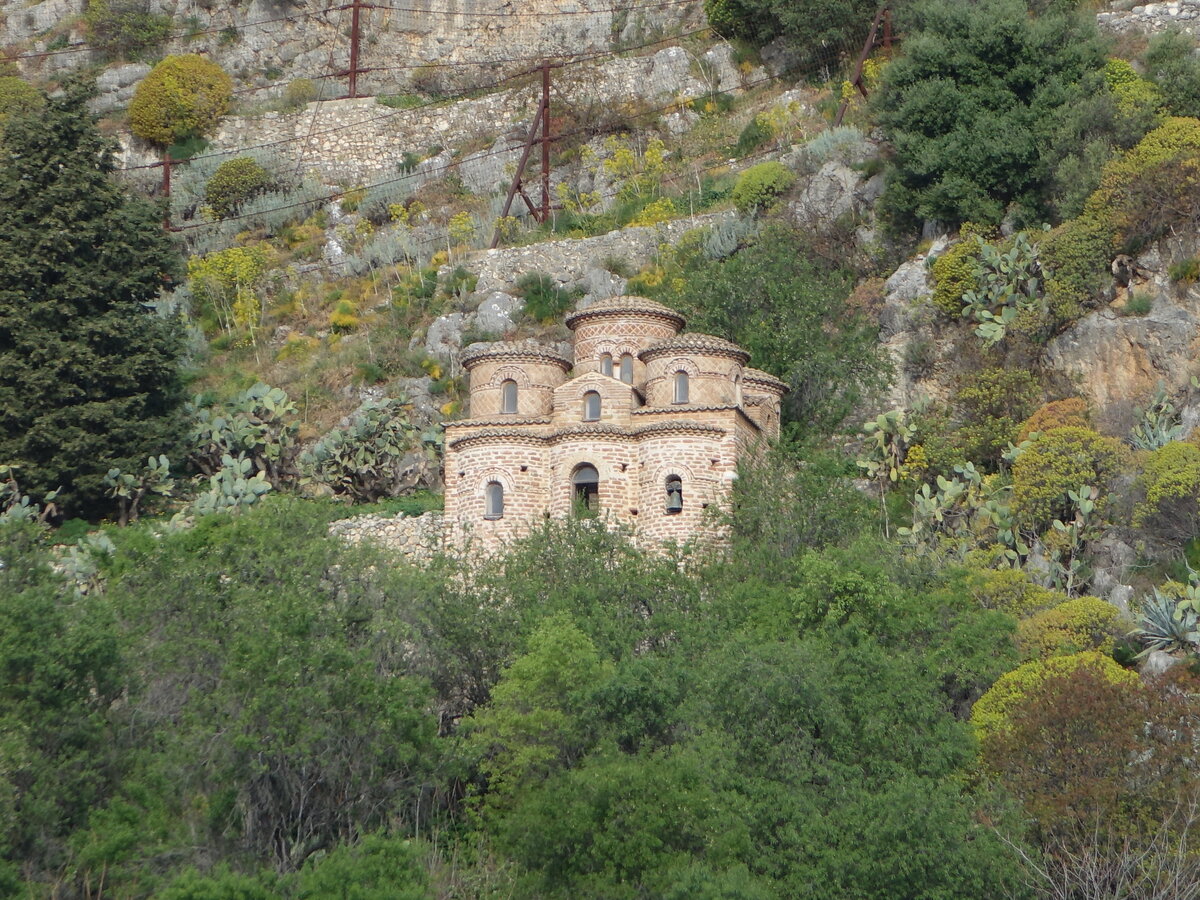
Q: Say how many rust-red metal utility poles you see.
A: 4